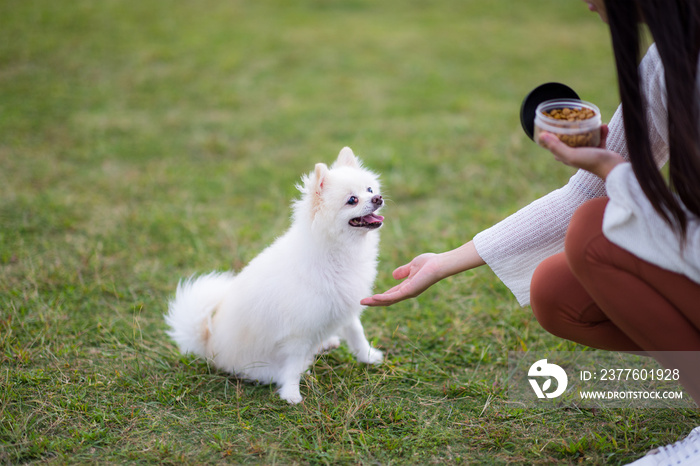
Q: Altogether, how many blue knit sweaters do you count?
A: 0